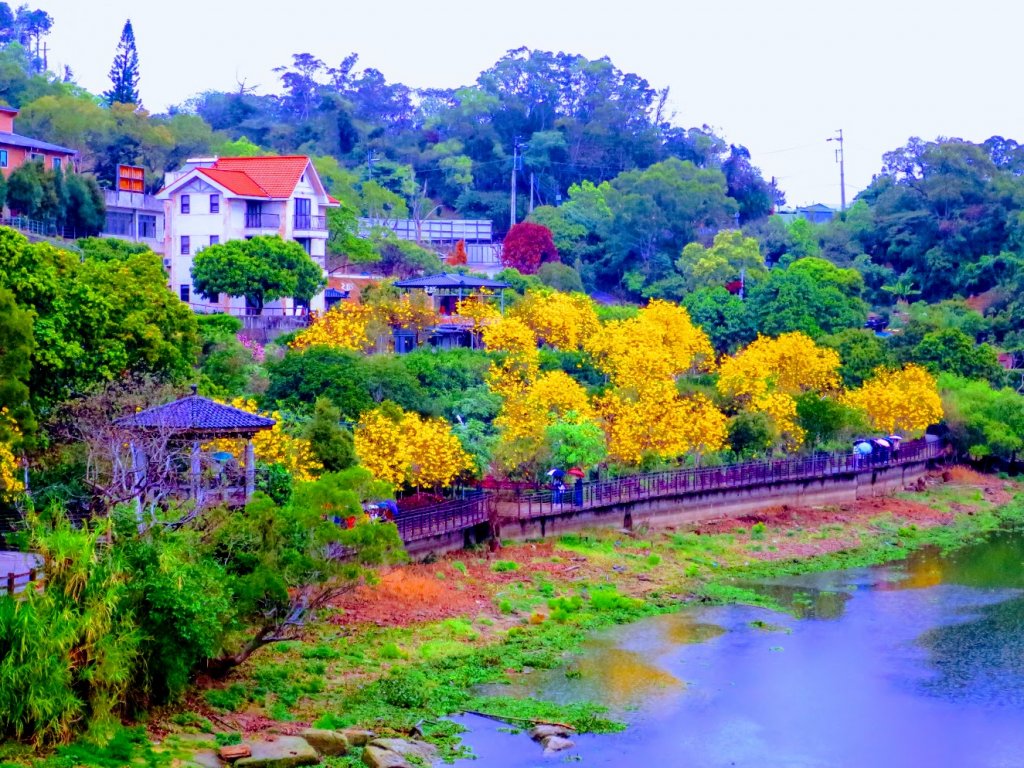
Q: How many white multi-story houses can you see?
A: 1